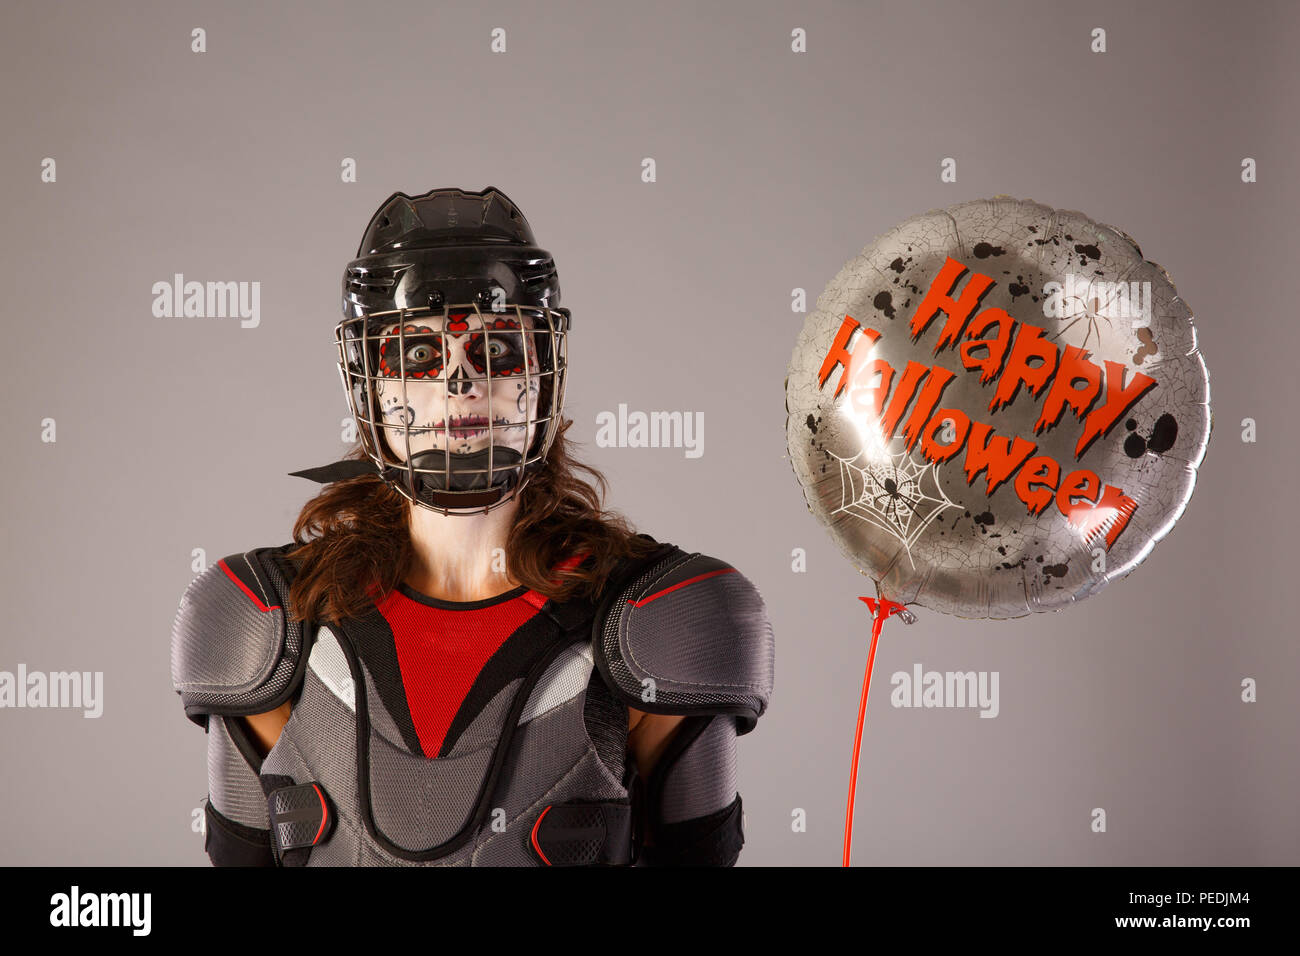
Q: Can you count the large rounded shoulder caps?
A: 2